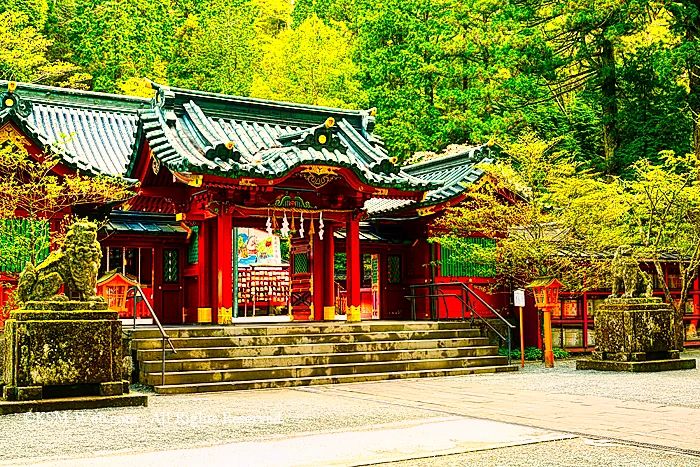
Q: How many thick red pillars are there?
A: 4